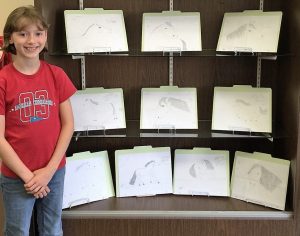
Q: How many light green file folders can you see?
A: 10